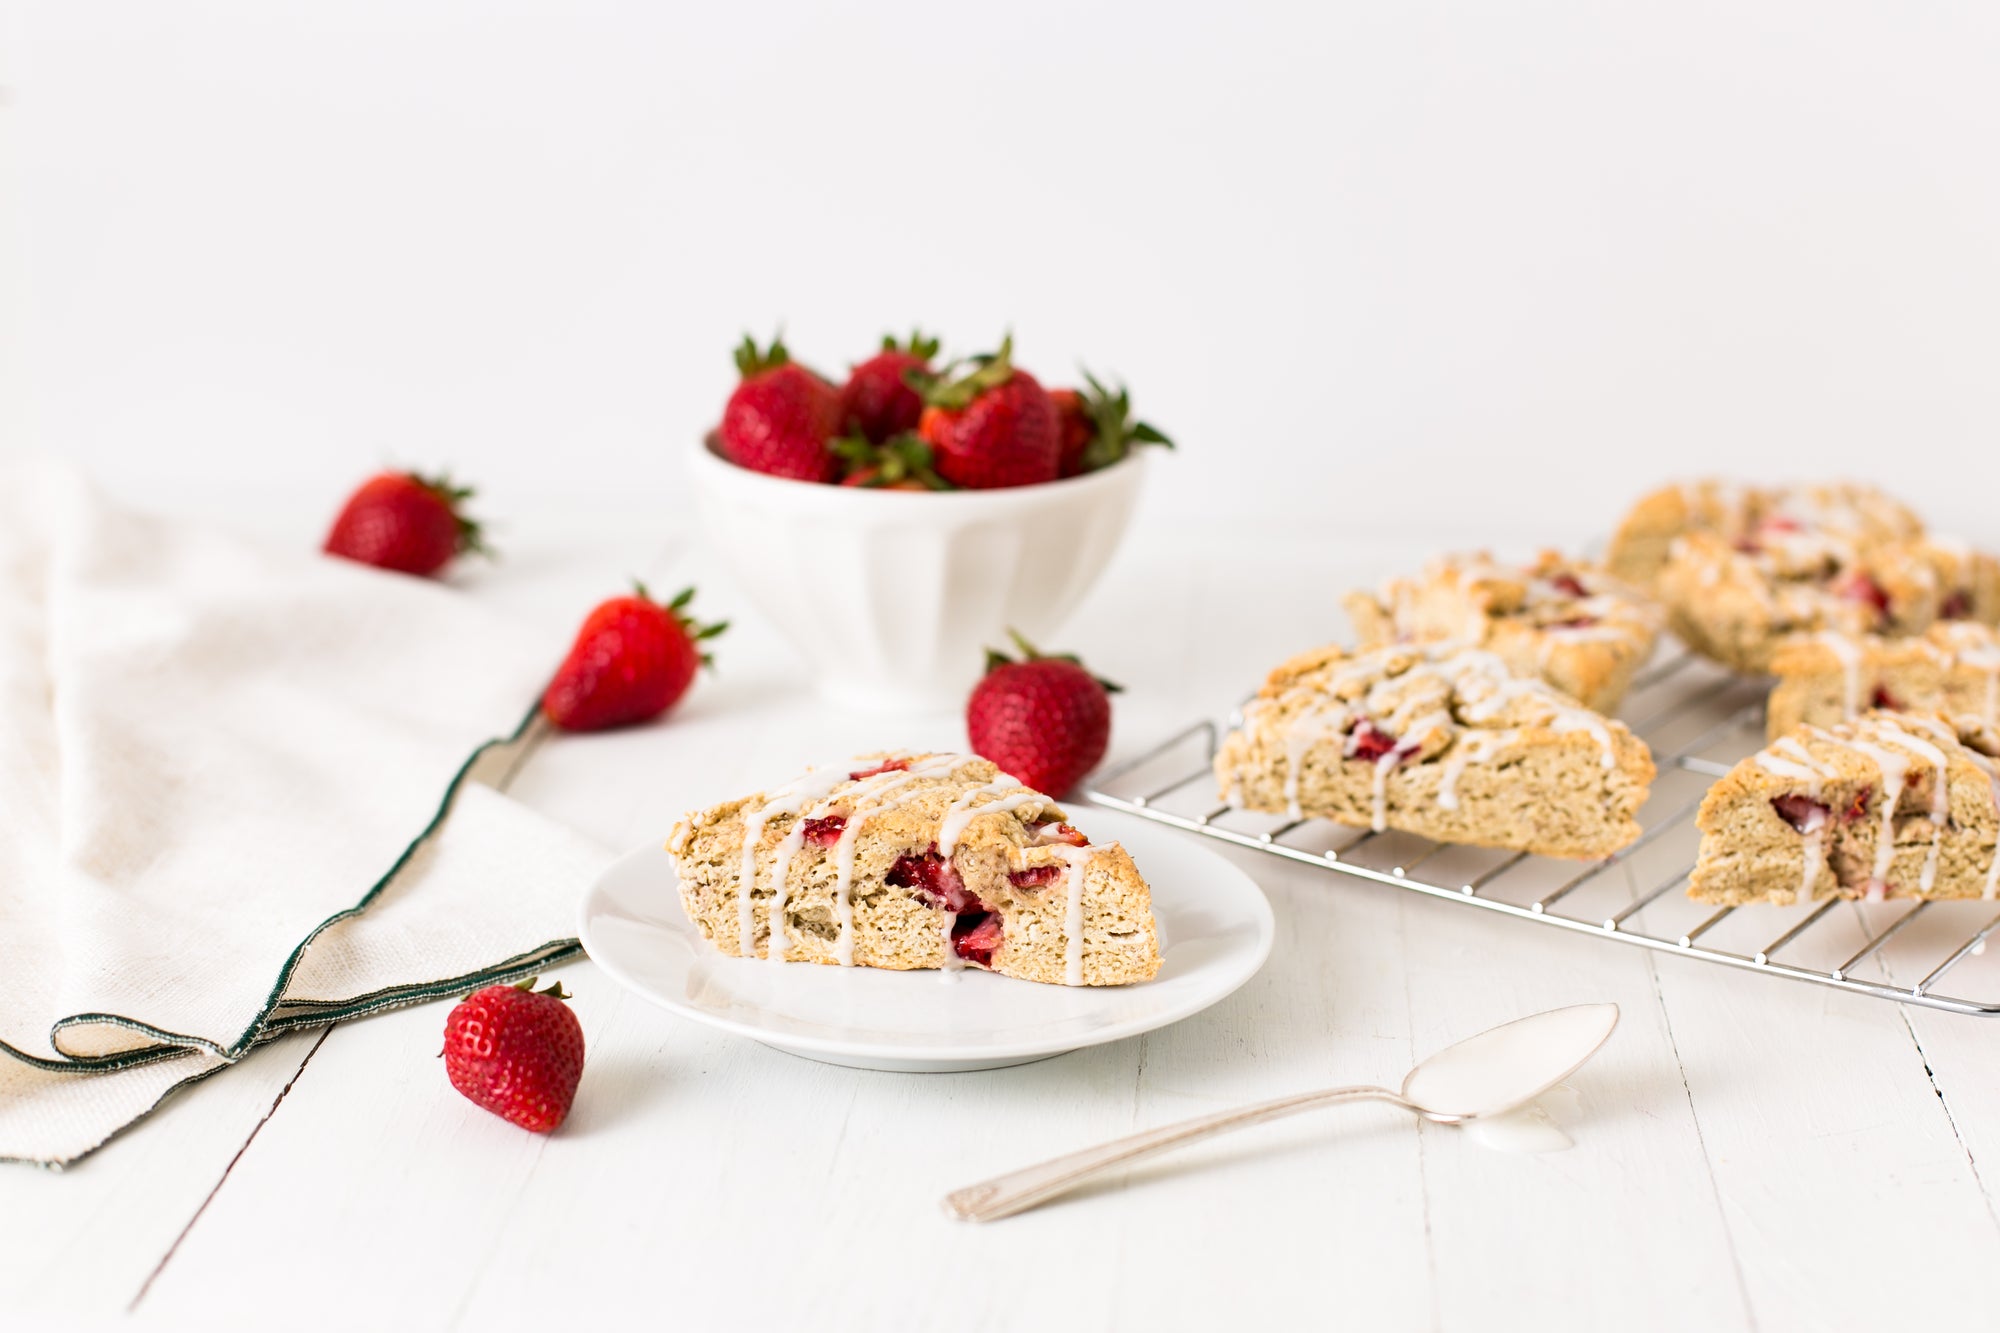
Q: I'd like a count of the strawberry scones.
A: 8